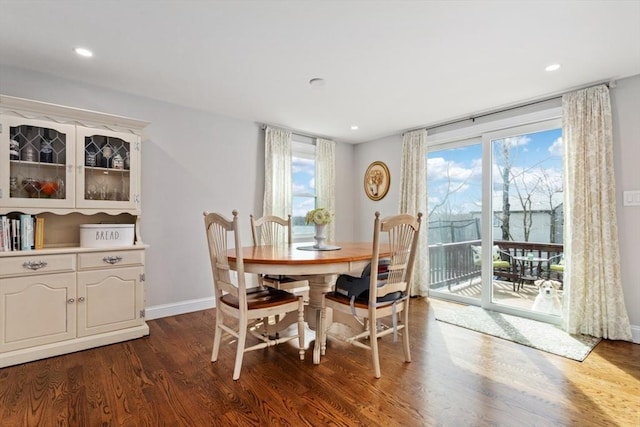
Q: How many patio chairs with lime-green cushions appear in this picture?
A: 2